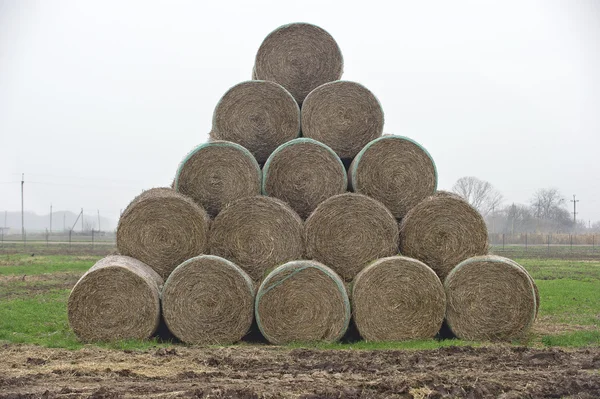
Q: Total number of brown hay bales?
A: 15